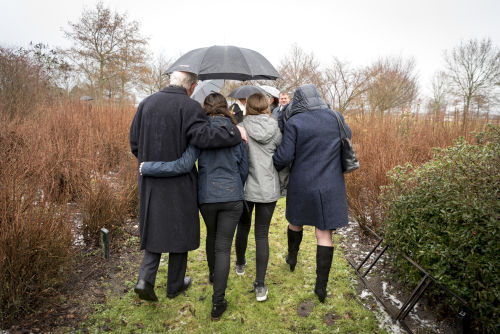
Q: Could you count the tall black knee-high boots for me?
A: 2